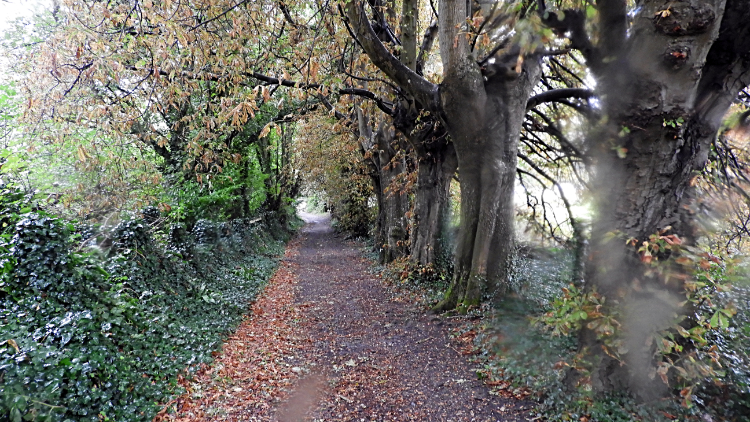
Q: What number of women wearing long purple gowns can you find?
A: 0